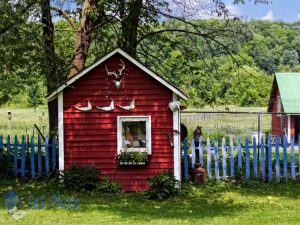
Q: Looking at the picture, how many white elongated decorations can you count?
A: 3